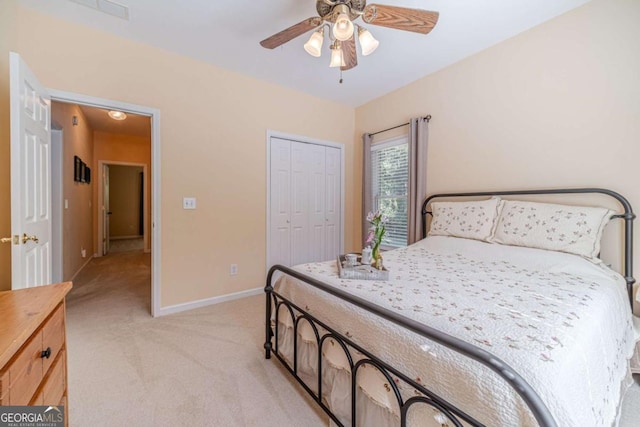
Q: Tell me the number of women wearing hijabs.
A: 0